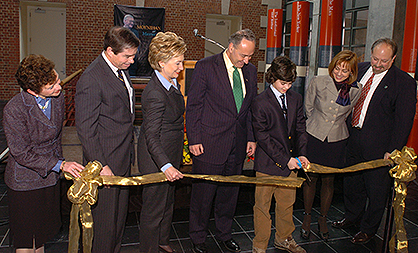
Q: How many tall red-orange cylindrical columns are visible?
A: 4